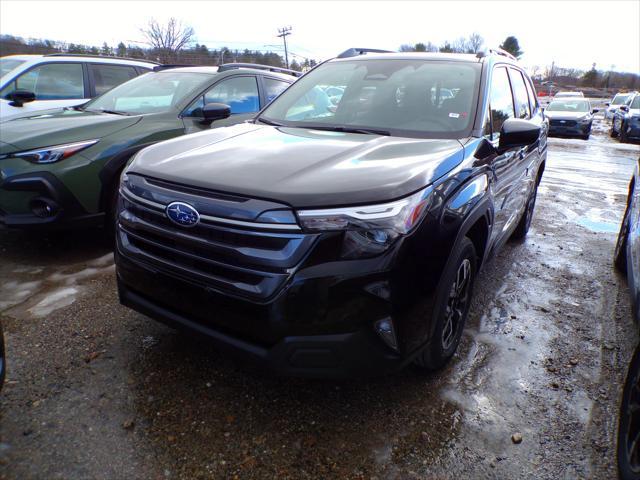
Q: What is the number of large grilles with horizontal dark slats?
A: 1